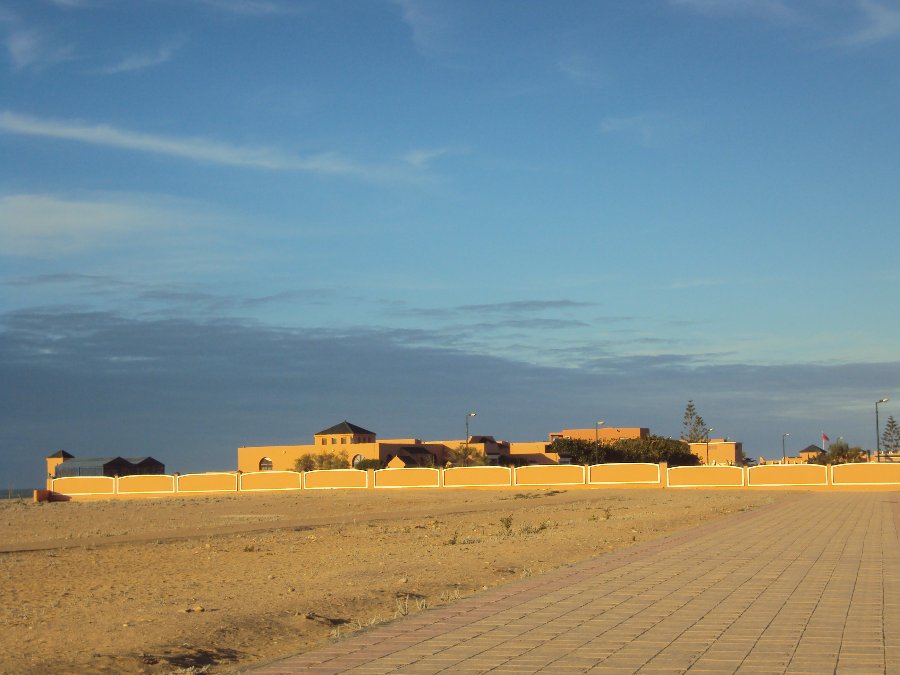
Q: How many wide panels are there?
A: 12